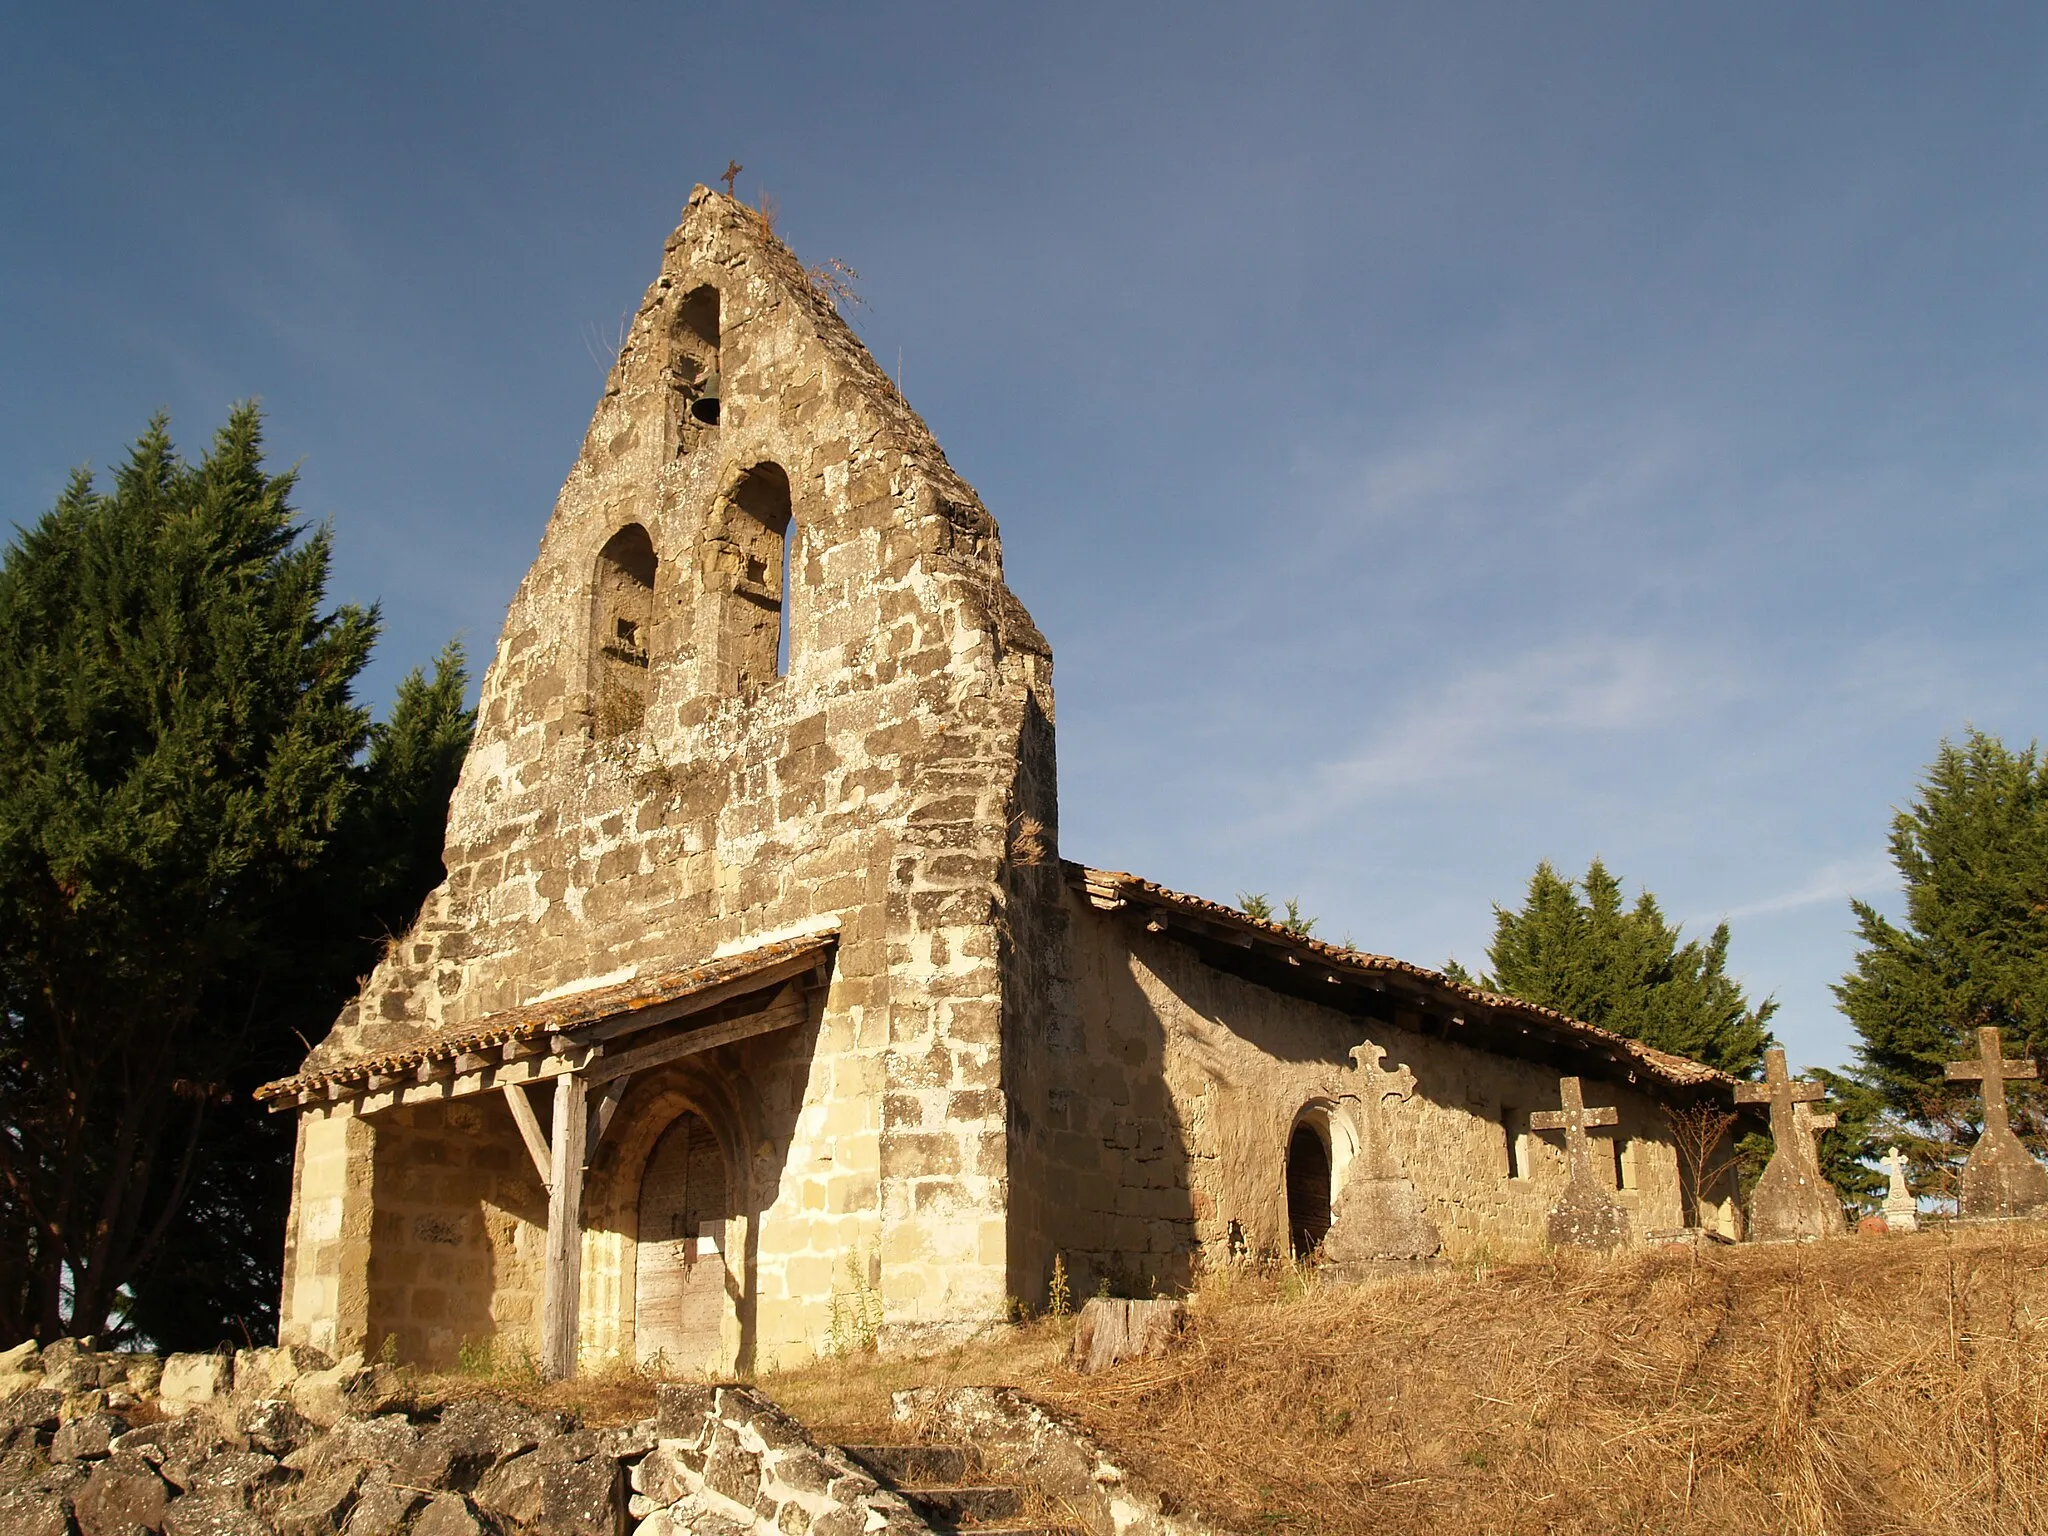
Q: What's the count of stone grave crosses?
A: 6